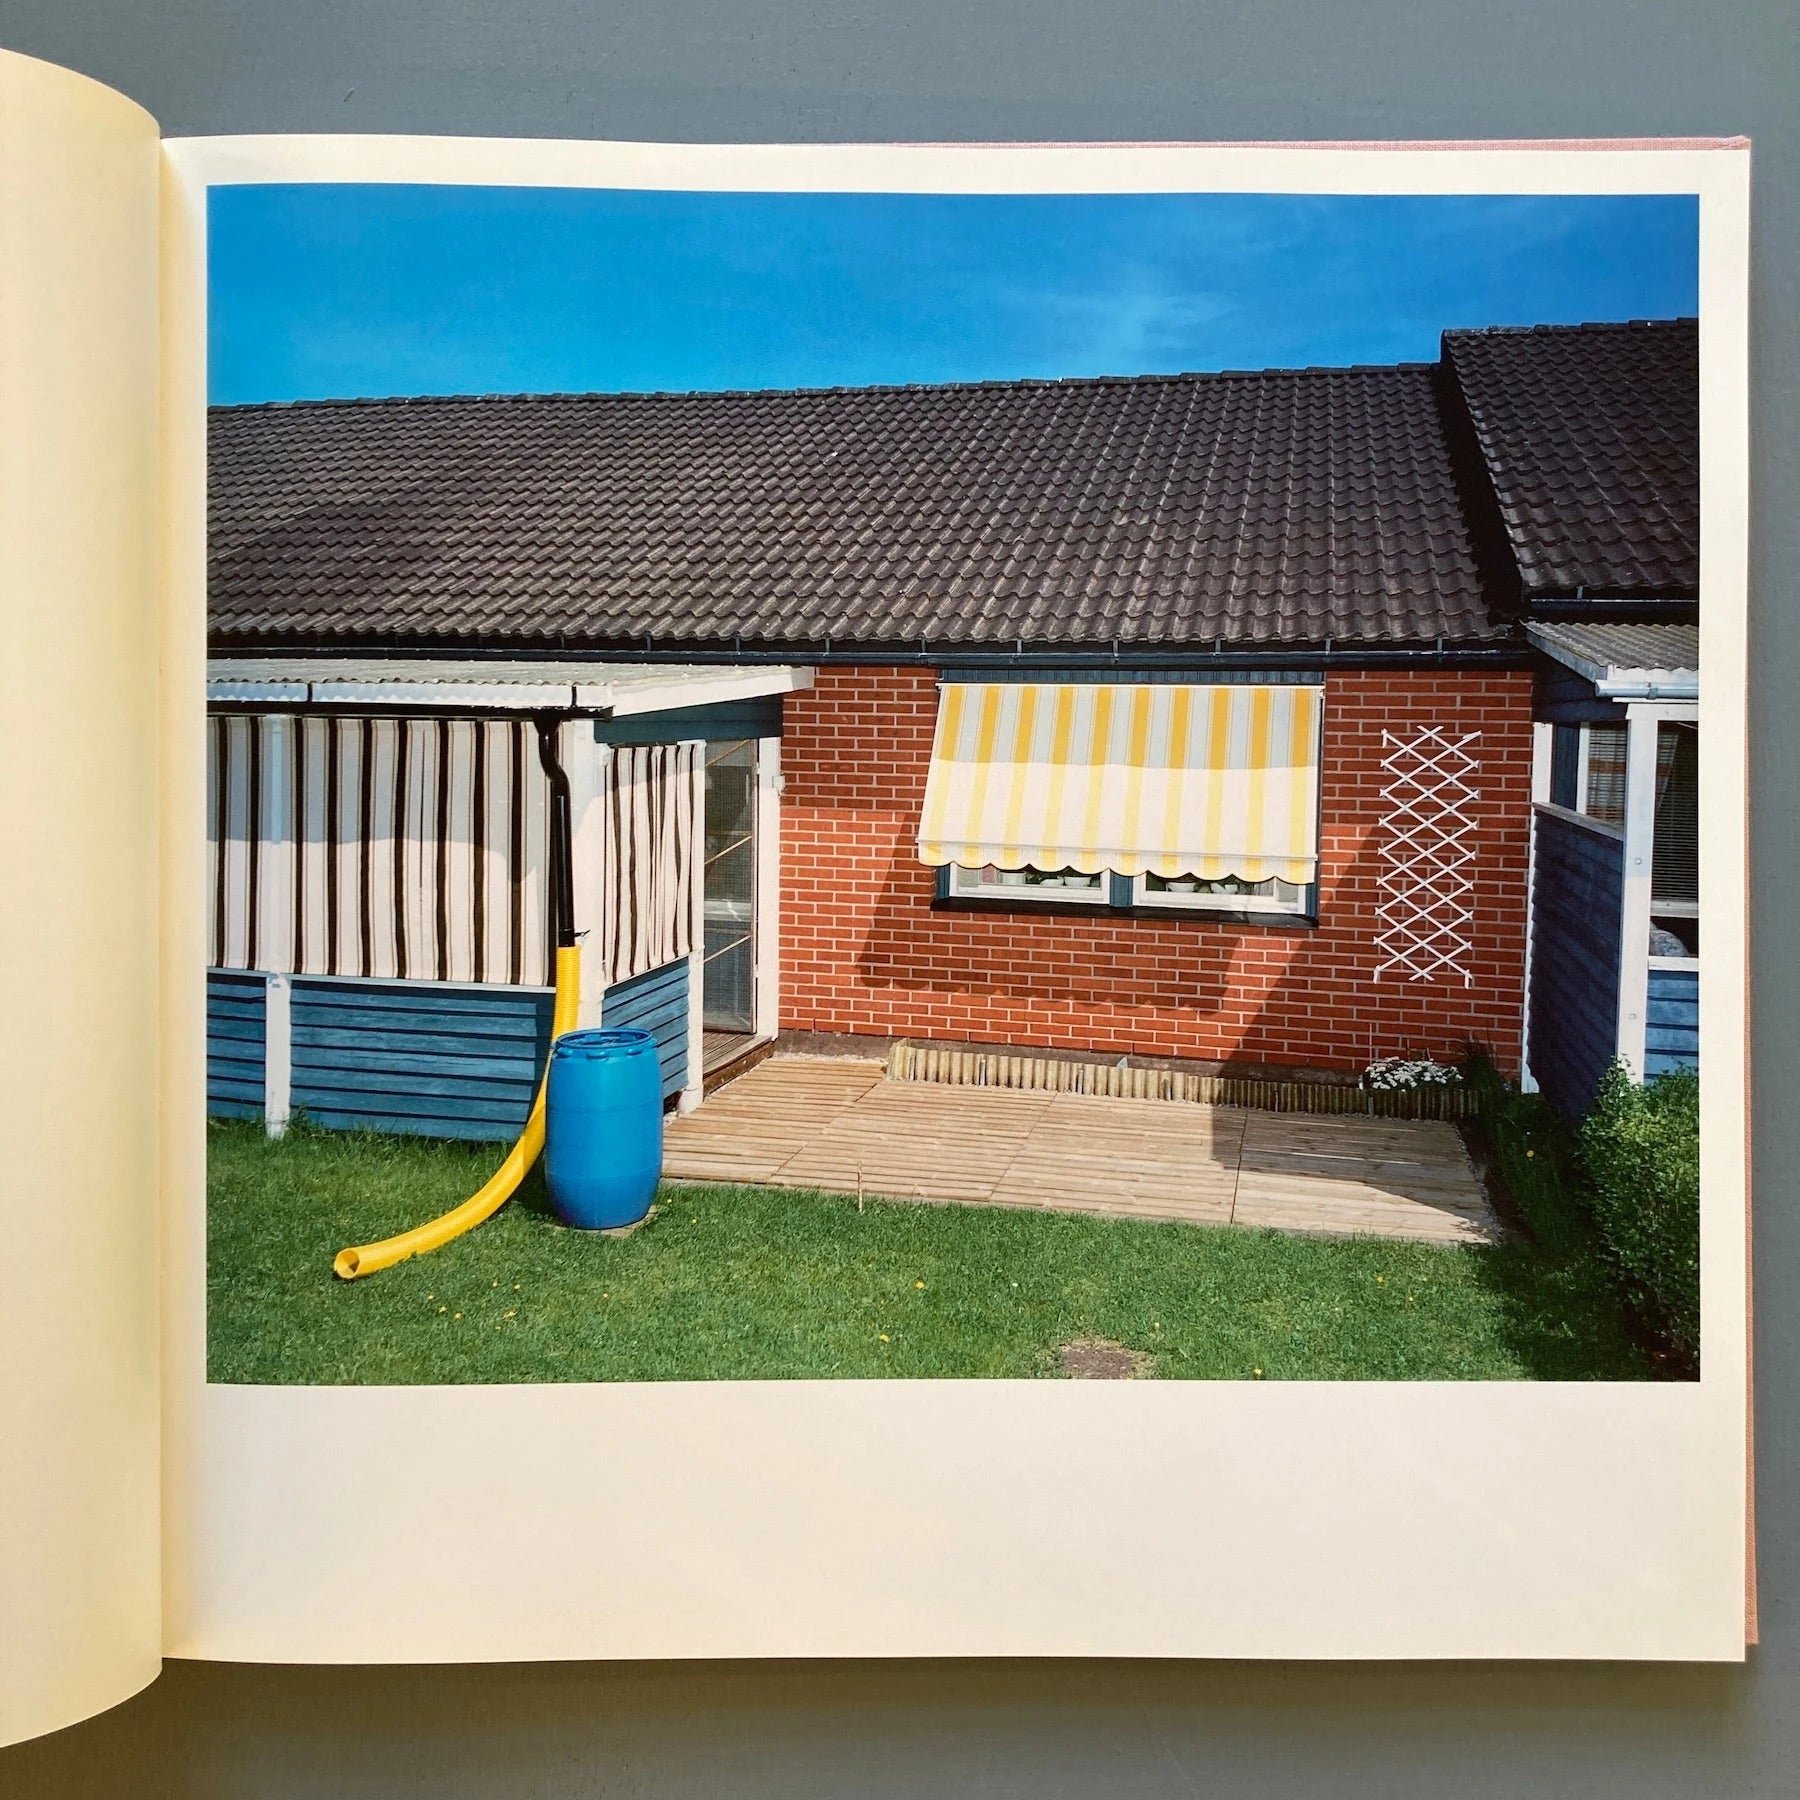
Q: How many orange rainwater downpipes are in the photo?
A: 0